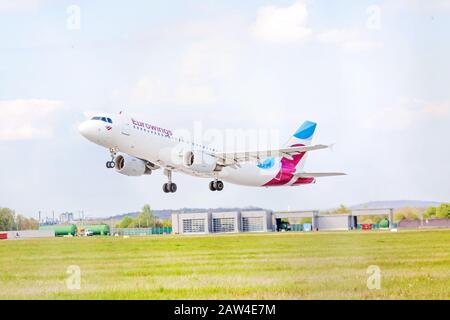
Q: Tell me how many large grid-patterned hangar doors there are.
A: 3